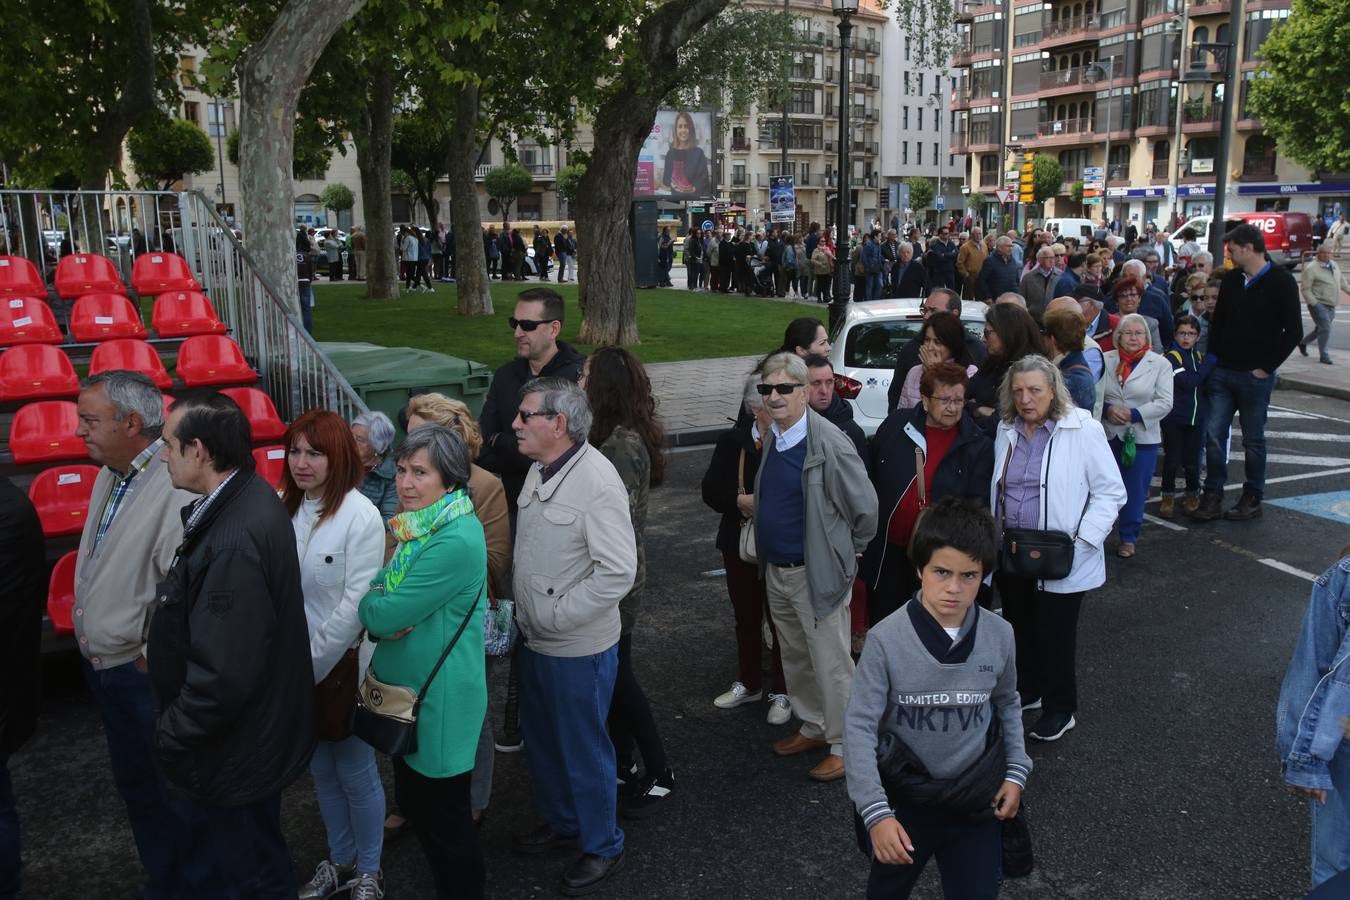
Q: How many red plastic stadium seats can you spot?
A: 15